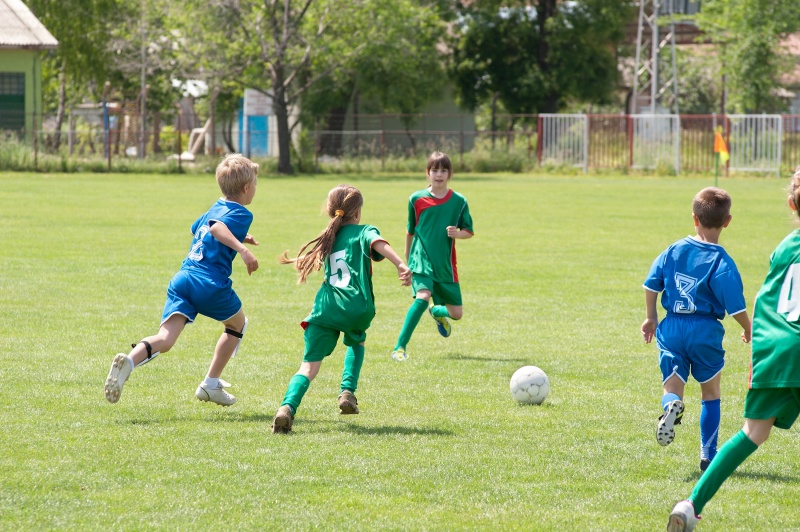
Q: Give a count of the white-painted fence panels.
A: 3